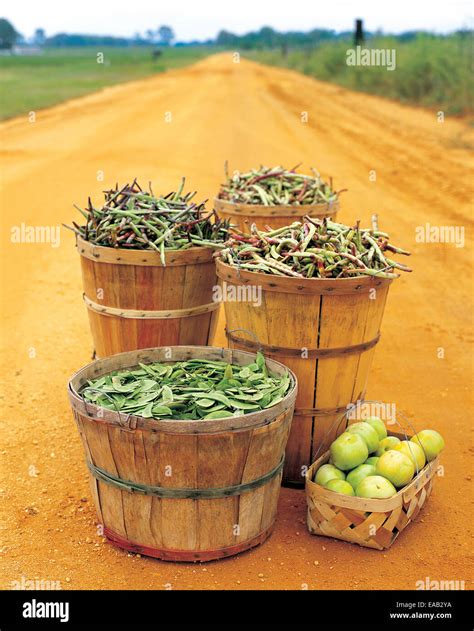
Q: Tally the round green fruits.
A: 12